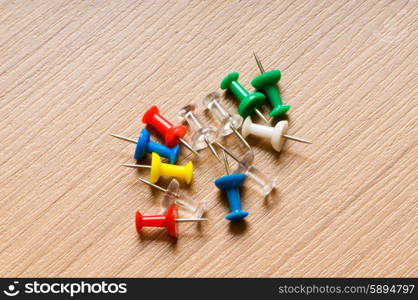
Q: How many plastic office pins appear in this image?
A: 12